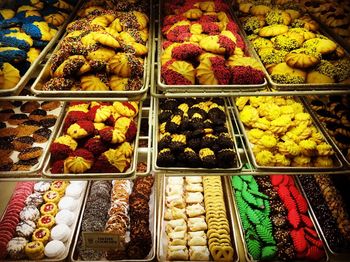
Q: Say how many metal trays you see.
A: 15